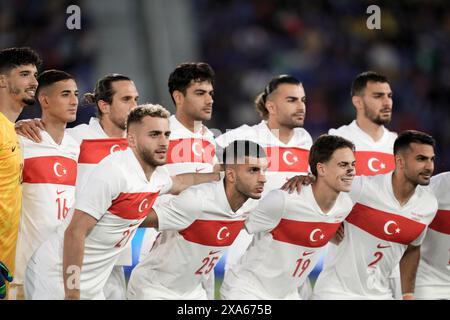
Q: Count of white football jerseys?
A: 10